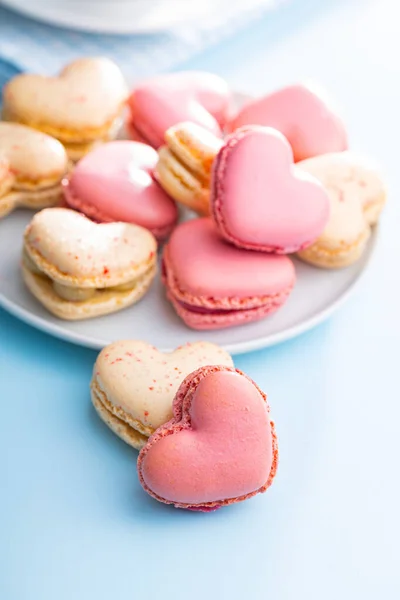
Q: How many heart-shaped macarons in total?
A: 12